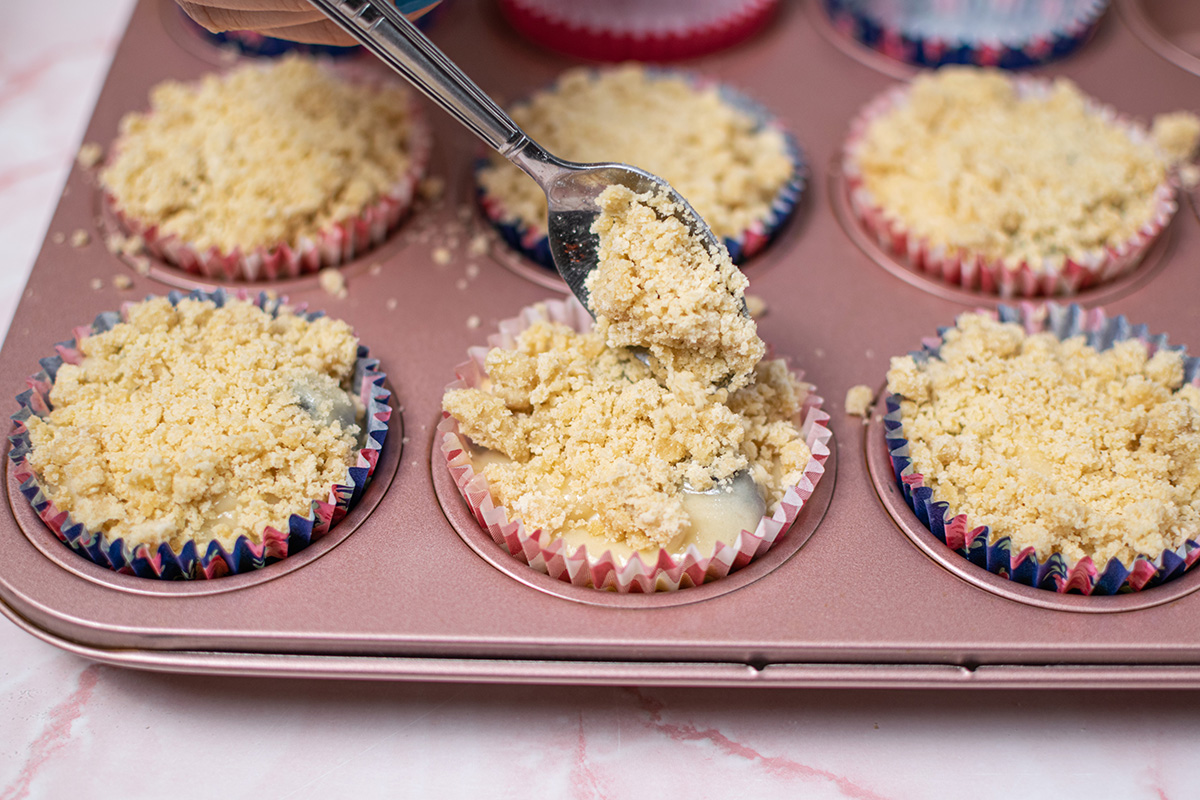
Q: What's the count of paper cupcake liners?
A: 9